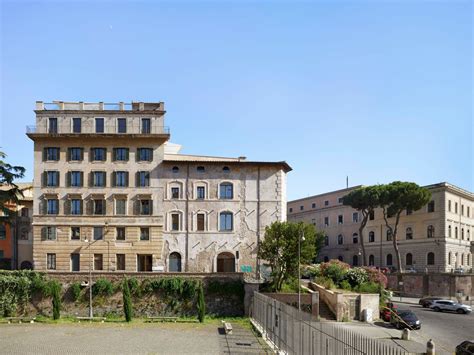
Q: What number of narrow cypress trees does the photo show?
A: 3